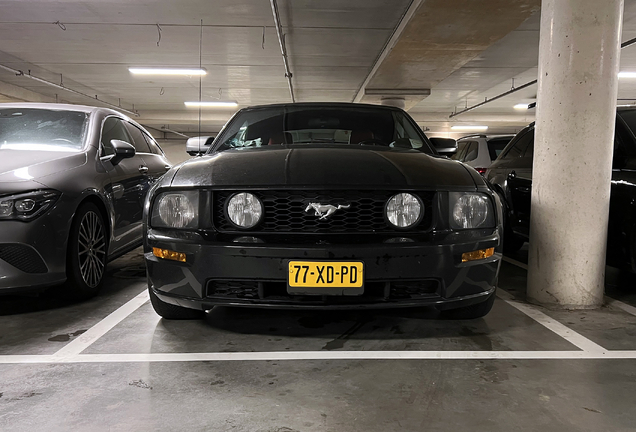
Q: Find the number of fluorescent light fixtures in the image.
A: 5